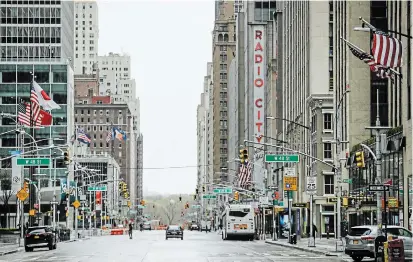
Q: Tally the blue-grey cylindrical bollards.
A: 0